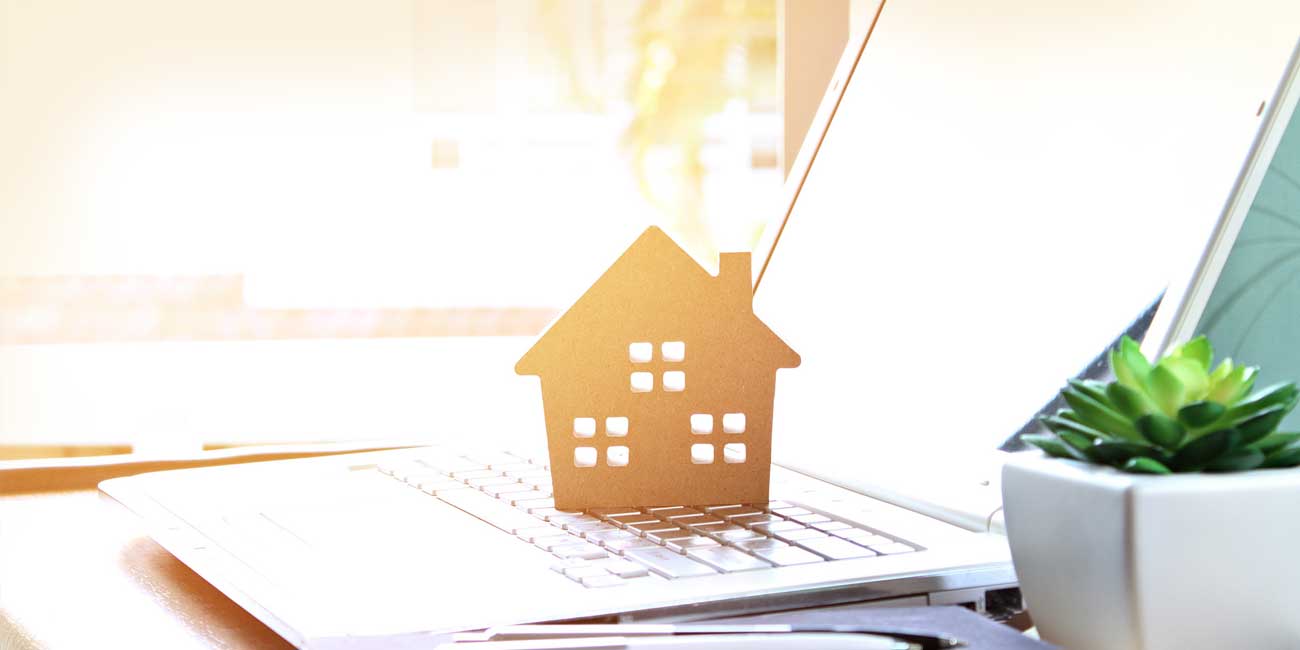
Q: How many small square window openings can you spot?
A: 12